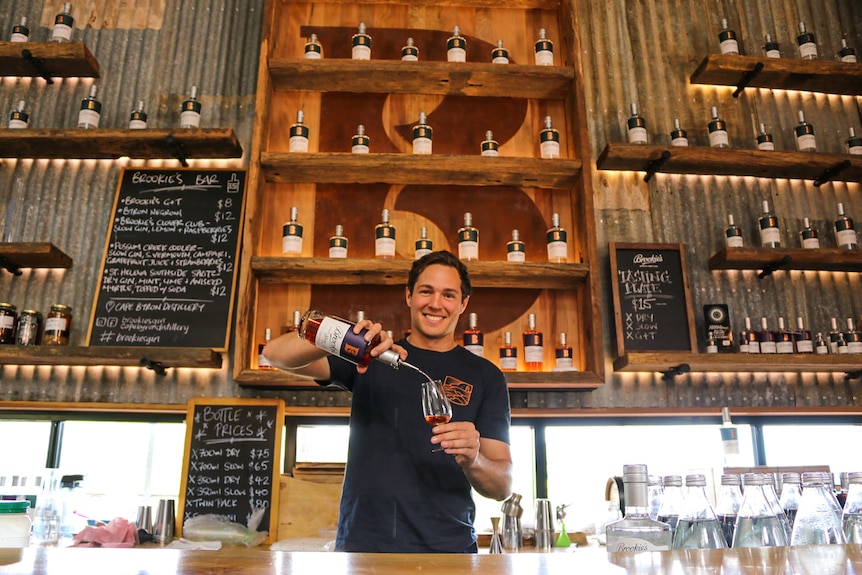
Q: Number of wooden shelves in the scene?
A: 12